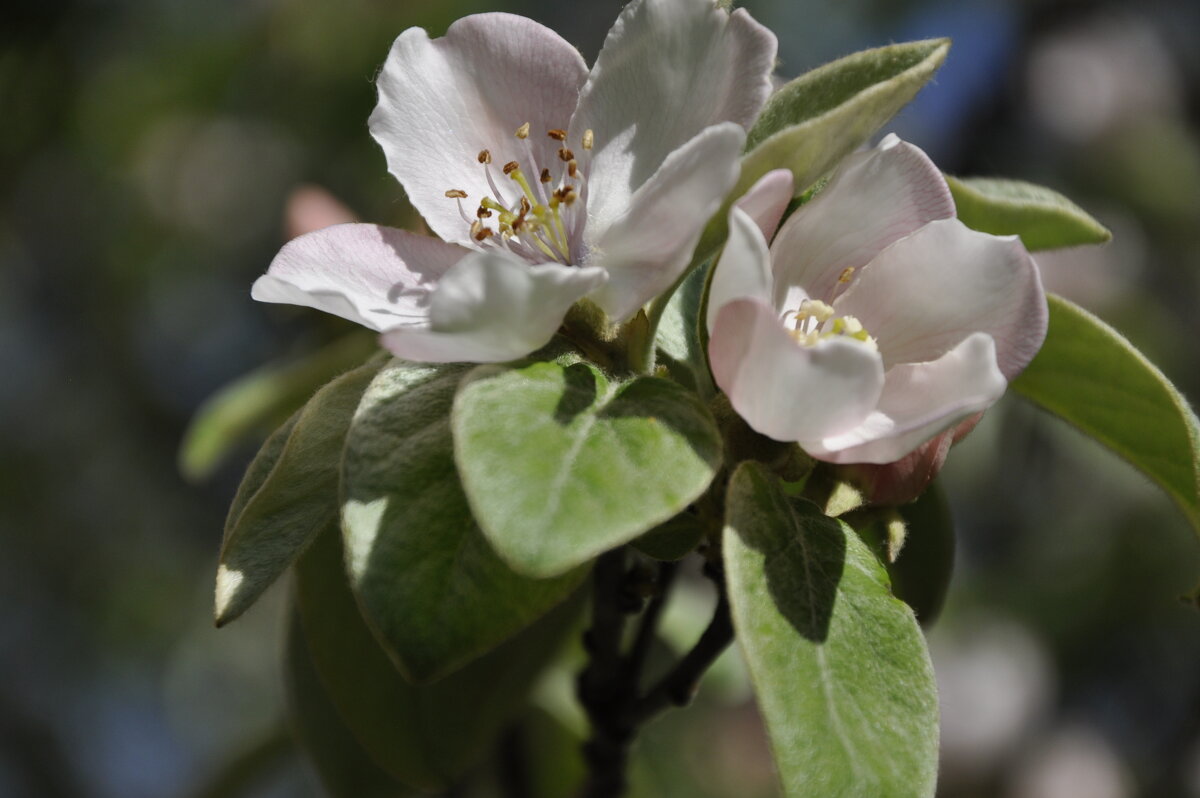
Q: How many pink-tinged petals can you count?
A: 10